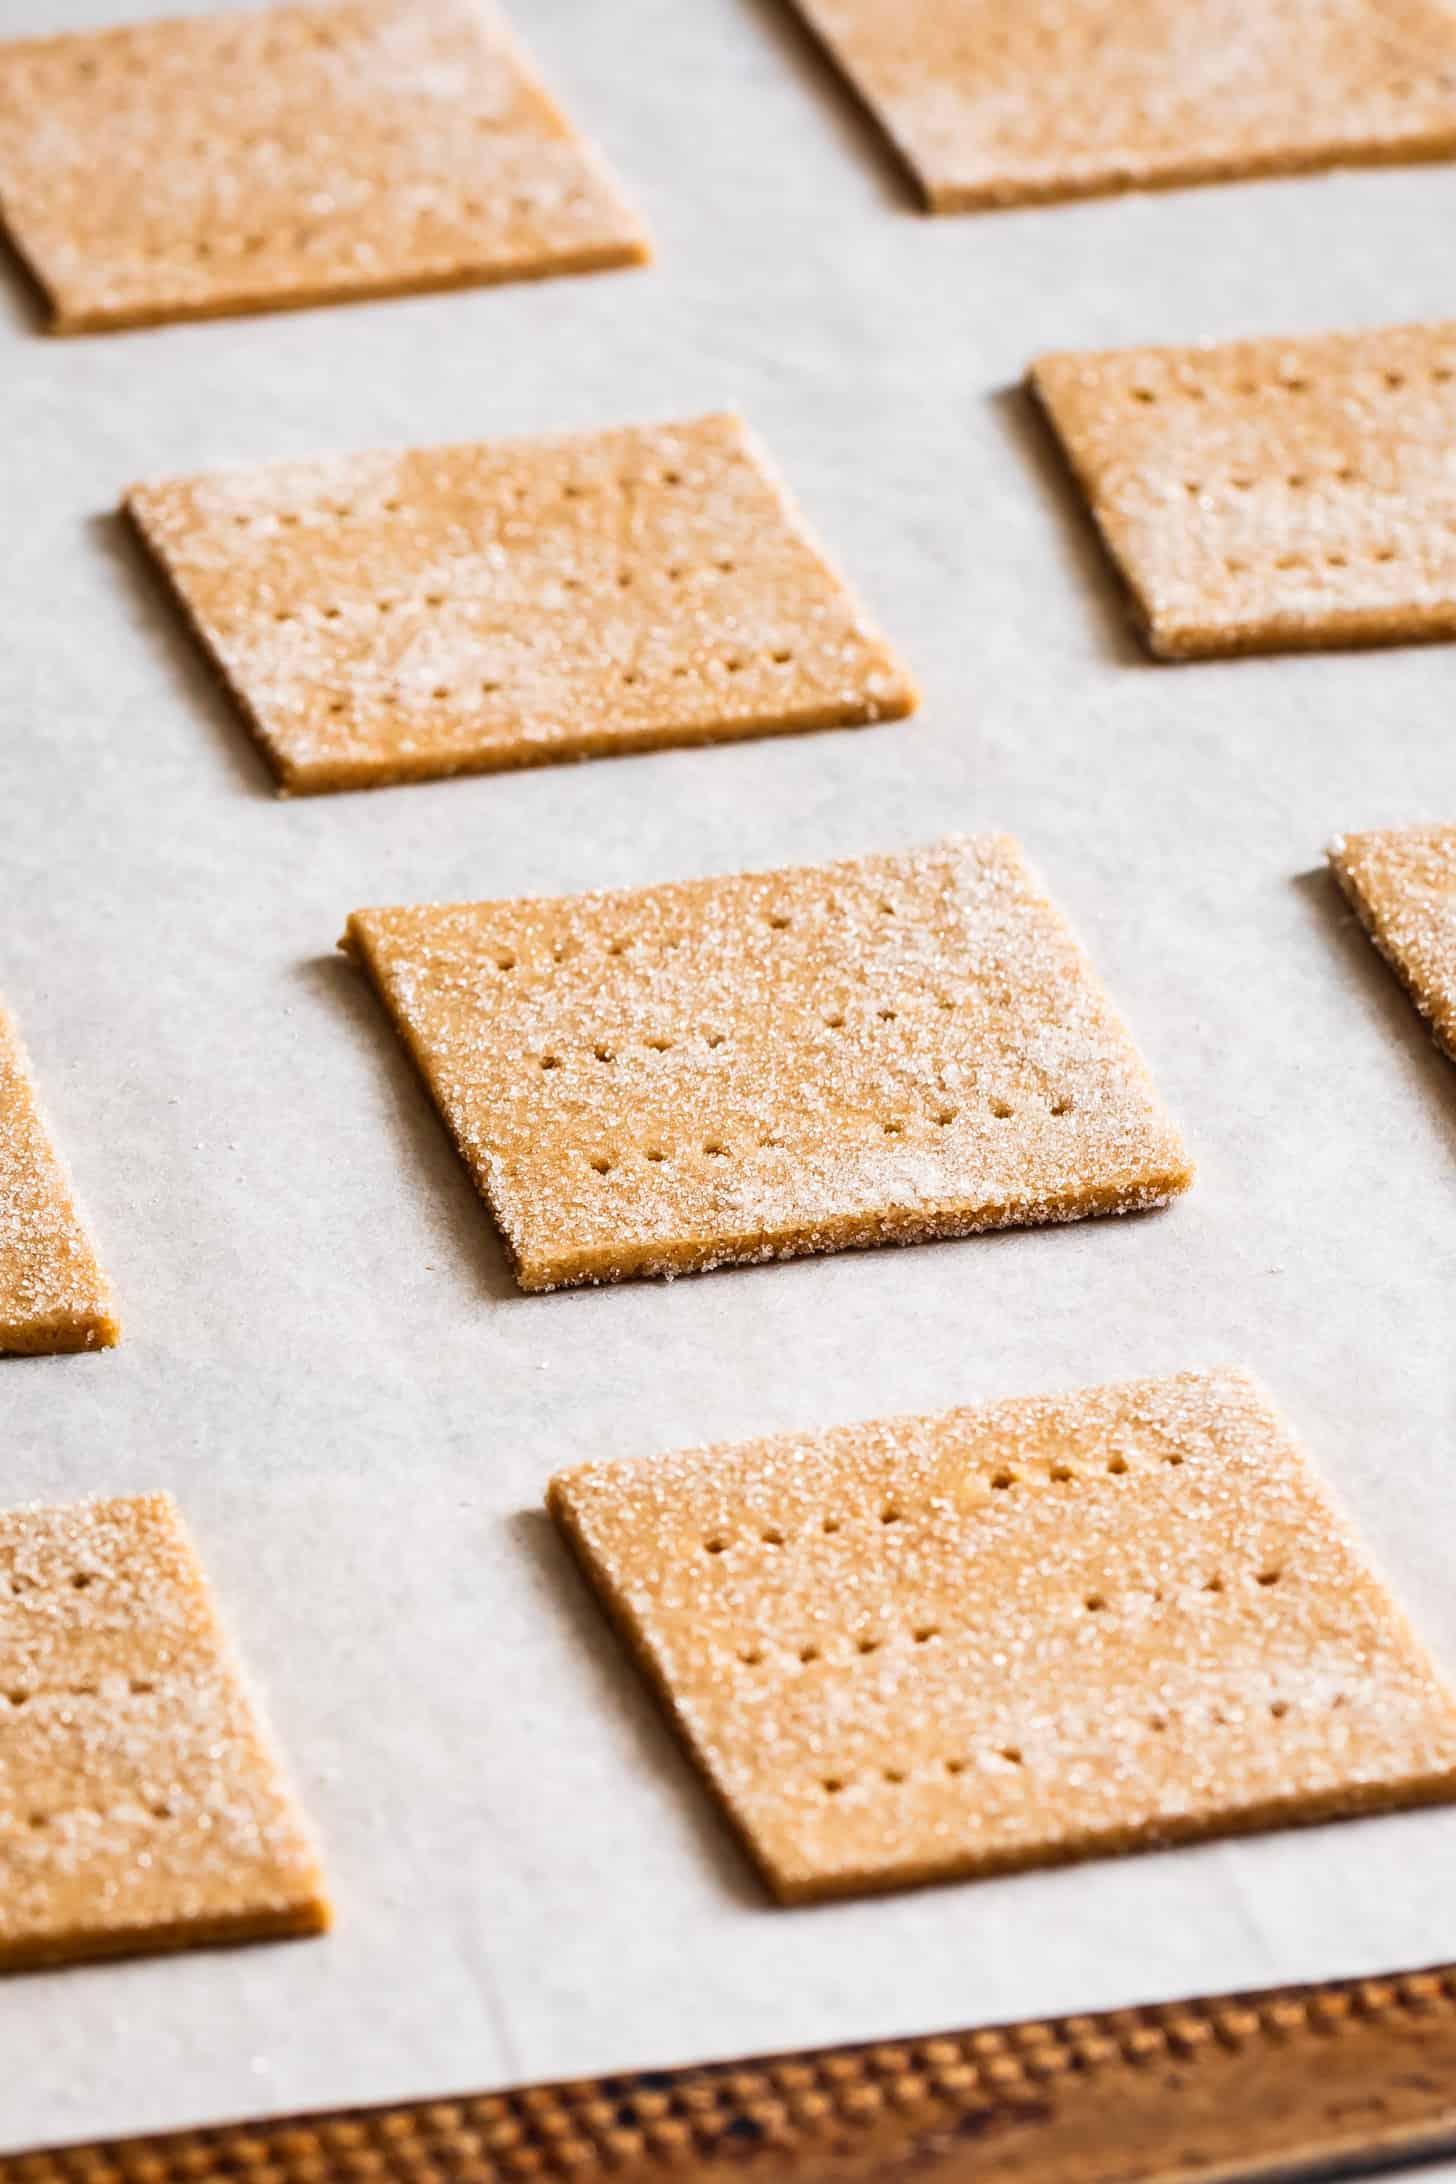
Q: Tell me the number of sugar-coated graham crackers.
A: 9